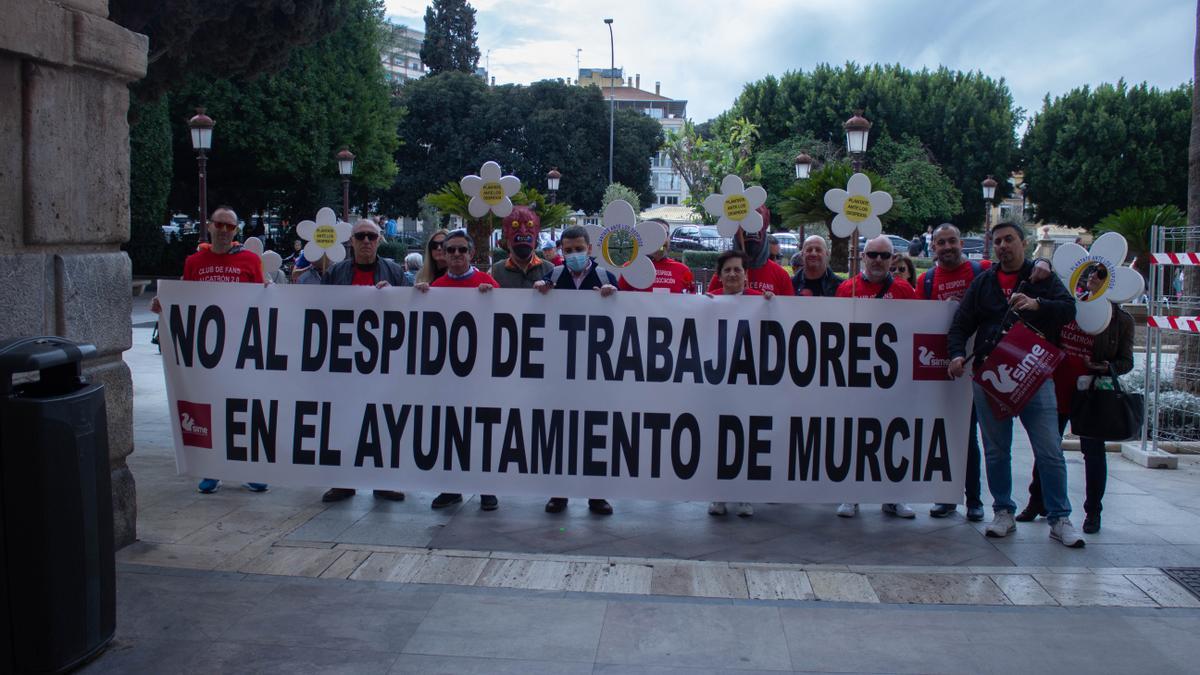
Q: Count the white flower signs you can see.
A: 7